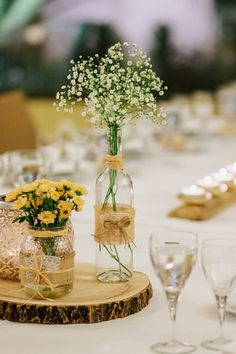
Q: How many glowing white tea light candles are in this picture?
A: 4